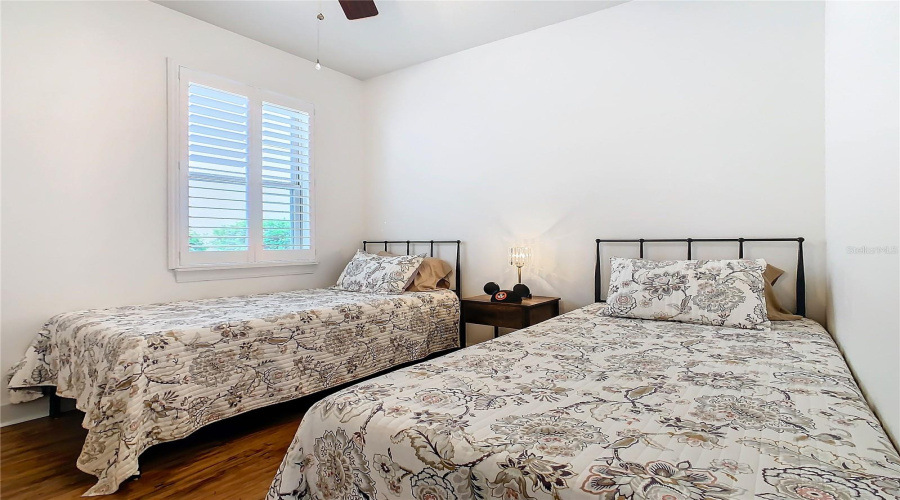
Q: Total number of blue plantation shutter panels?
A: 0